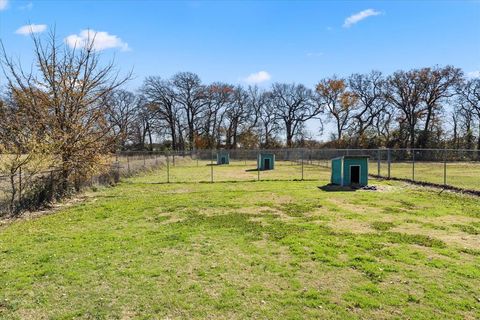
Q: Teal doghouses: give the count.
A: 3